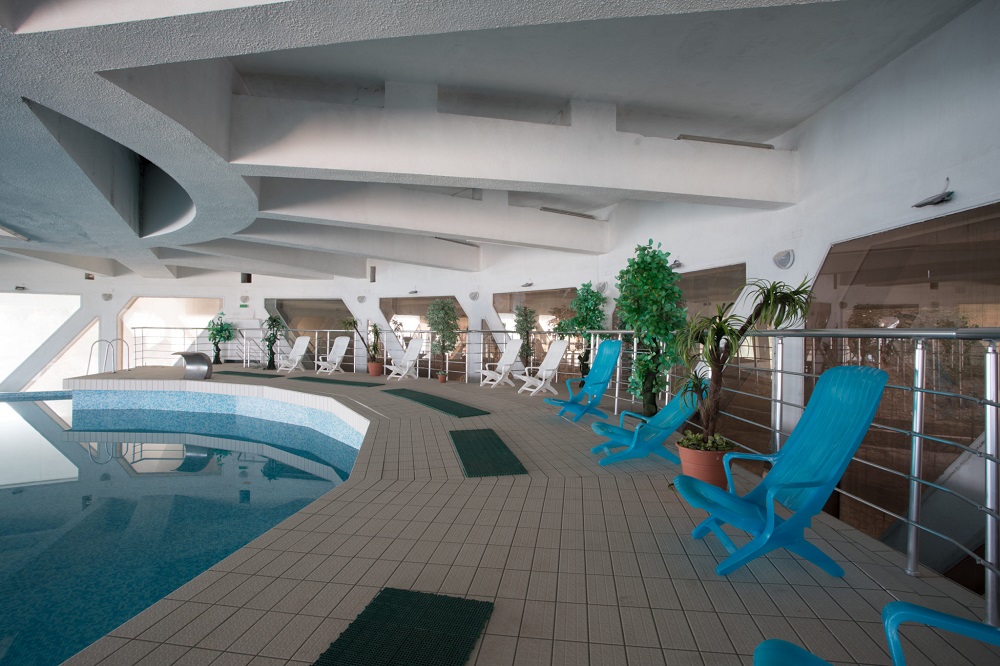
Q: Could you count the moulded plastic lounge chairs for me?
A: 9